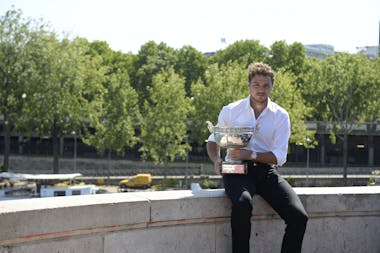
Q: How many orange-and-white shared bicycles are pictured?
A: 0